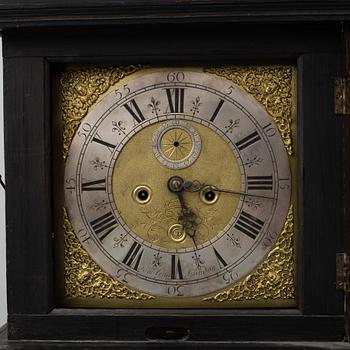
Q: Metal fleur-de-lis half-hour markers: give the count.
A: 12